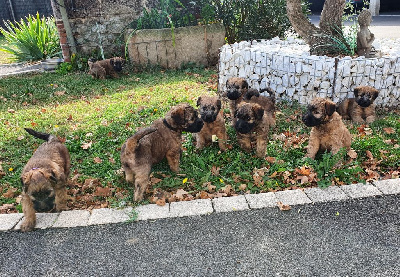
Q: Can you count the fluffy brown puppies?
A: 8